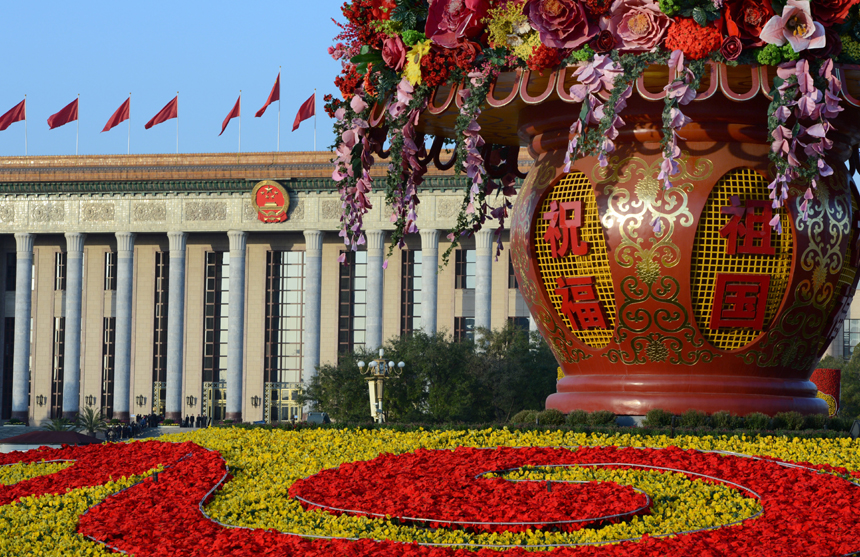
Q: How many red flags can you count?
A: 7